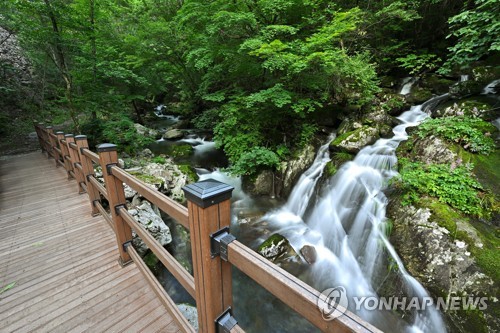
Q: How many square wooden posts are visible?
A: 8